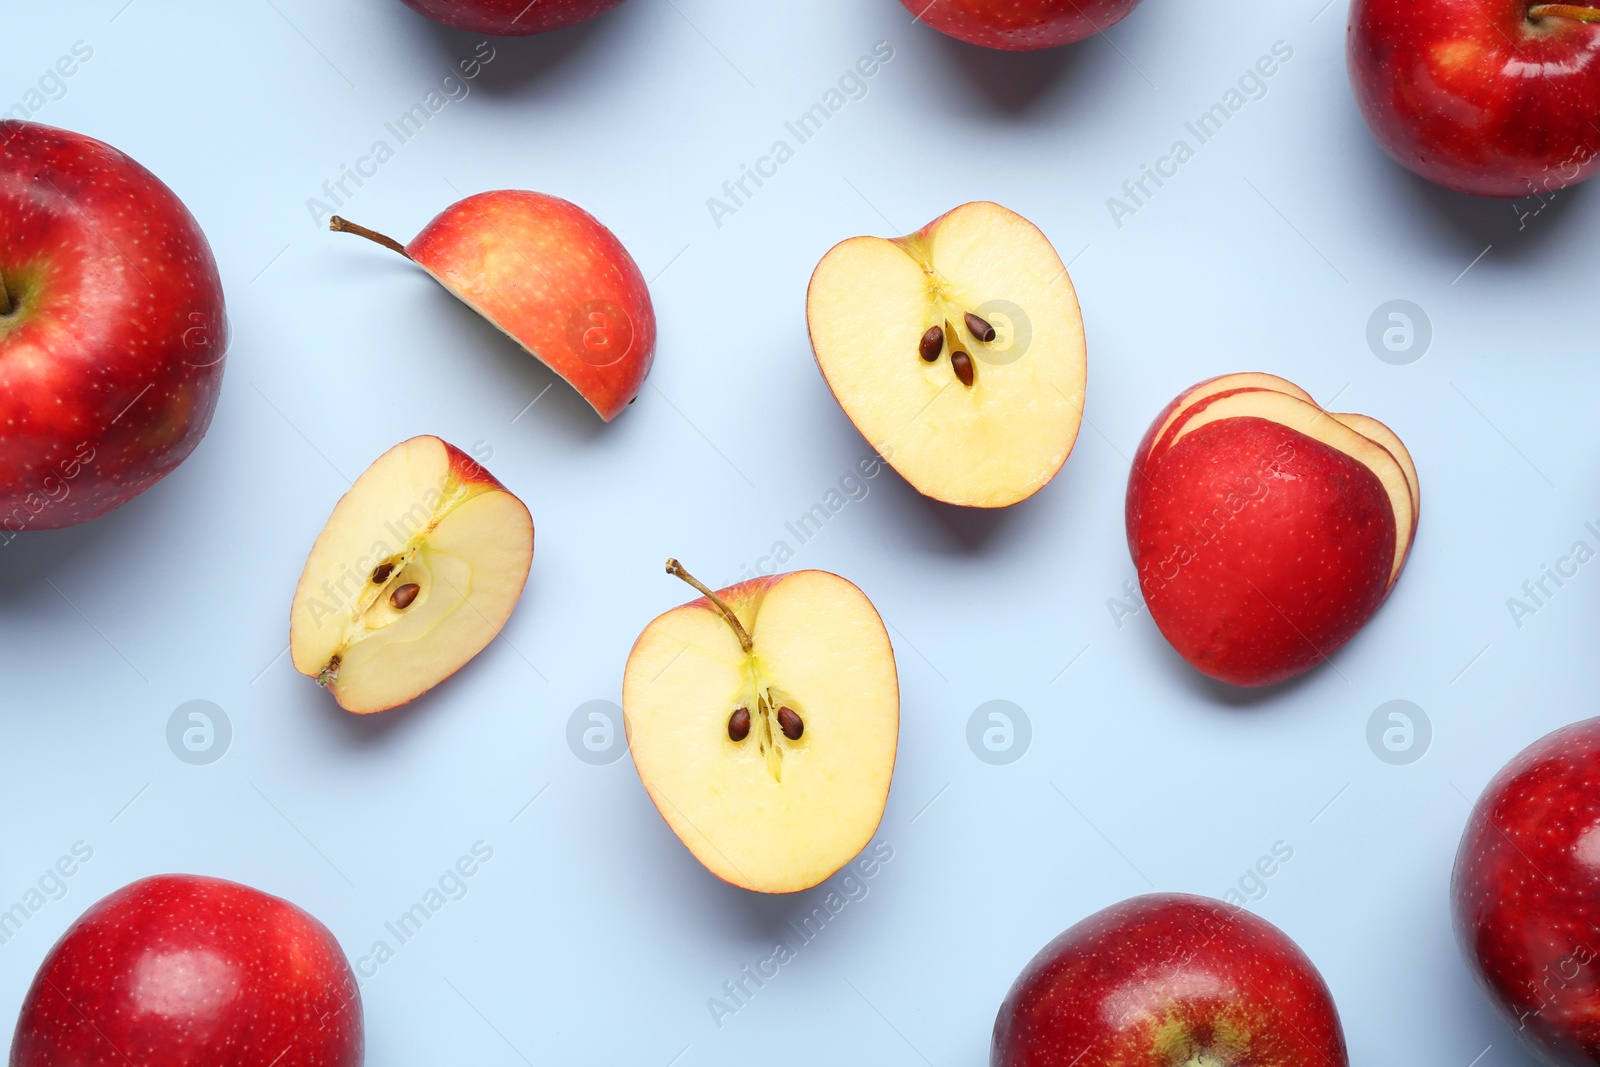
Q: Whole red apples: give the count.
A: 7